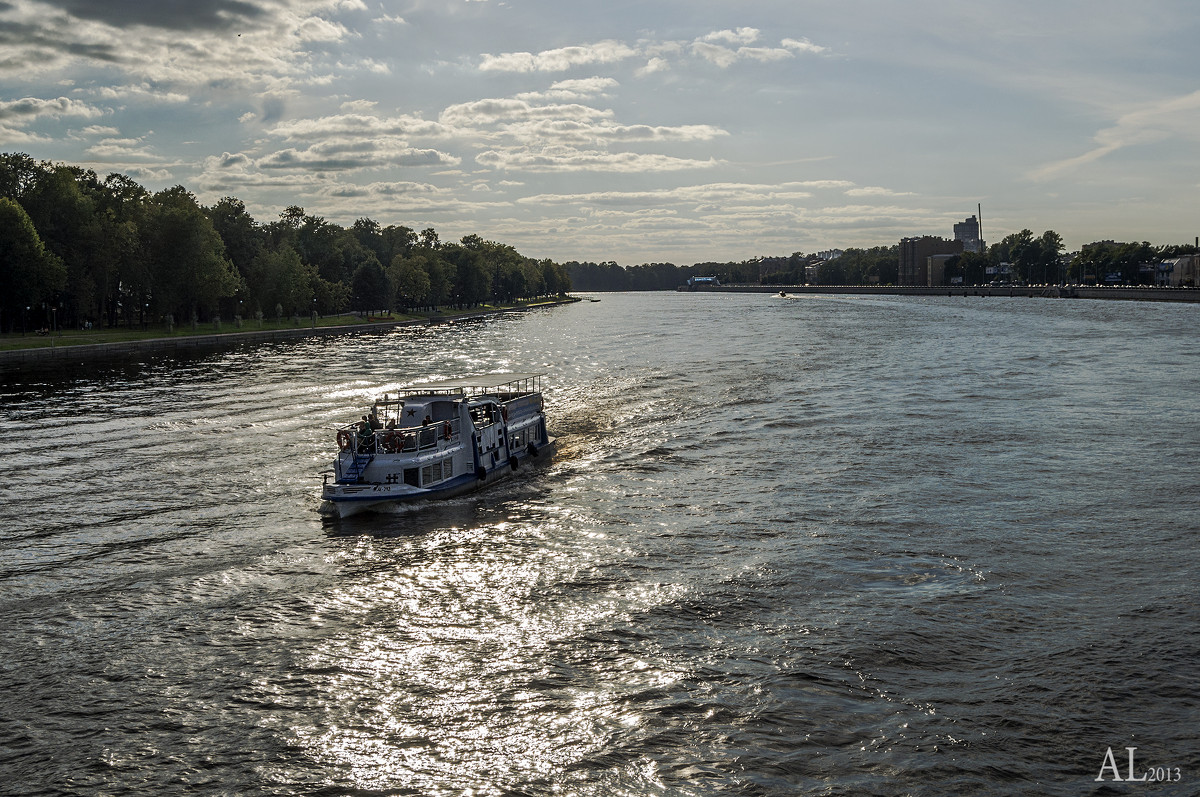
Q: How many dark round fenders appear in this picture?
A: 3